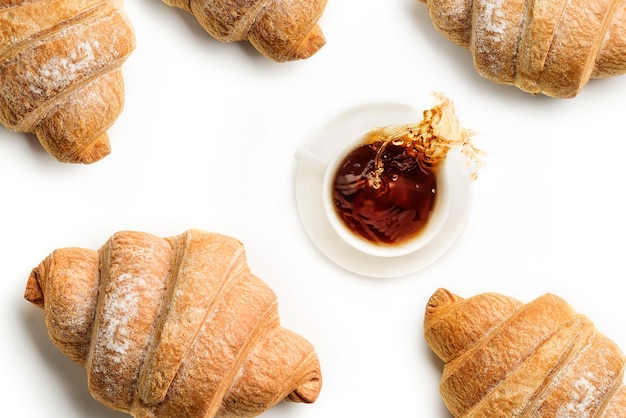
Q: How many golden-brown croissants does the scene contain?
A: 5